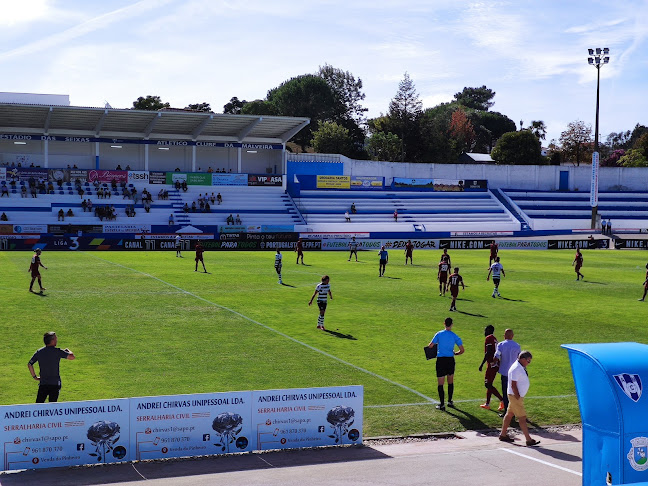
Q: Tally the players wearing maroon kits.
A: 11